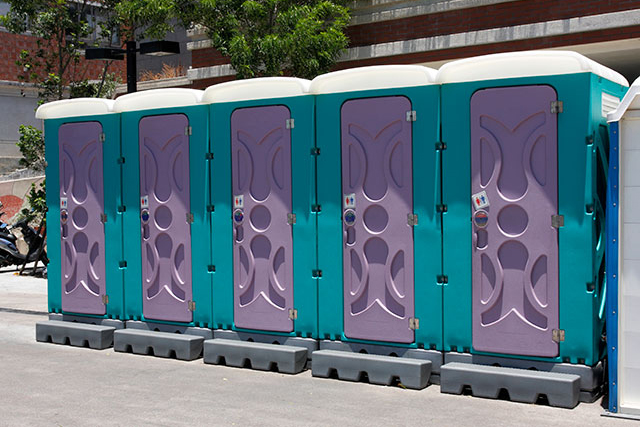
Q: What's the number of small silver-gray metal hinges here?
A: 15